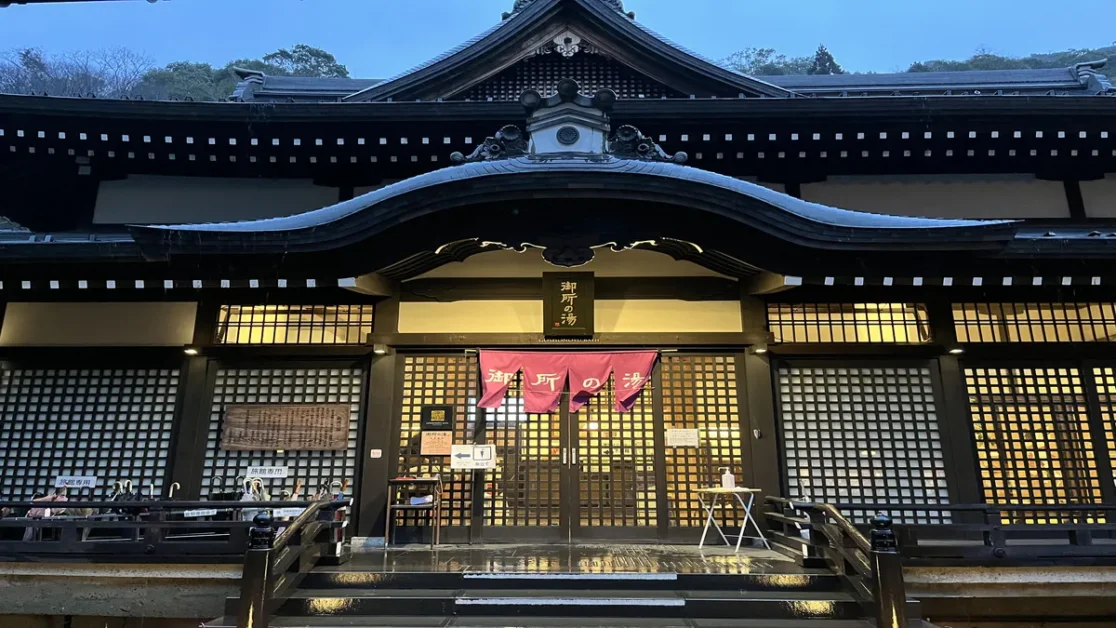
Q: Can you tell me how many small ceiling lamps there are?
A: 4